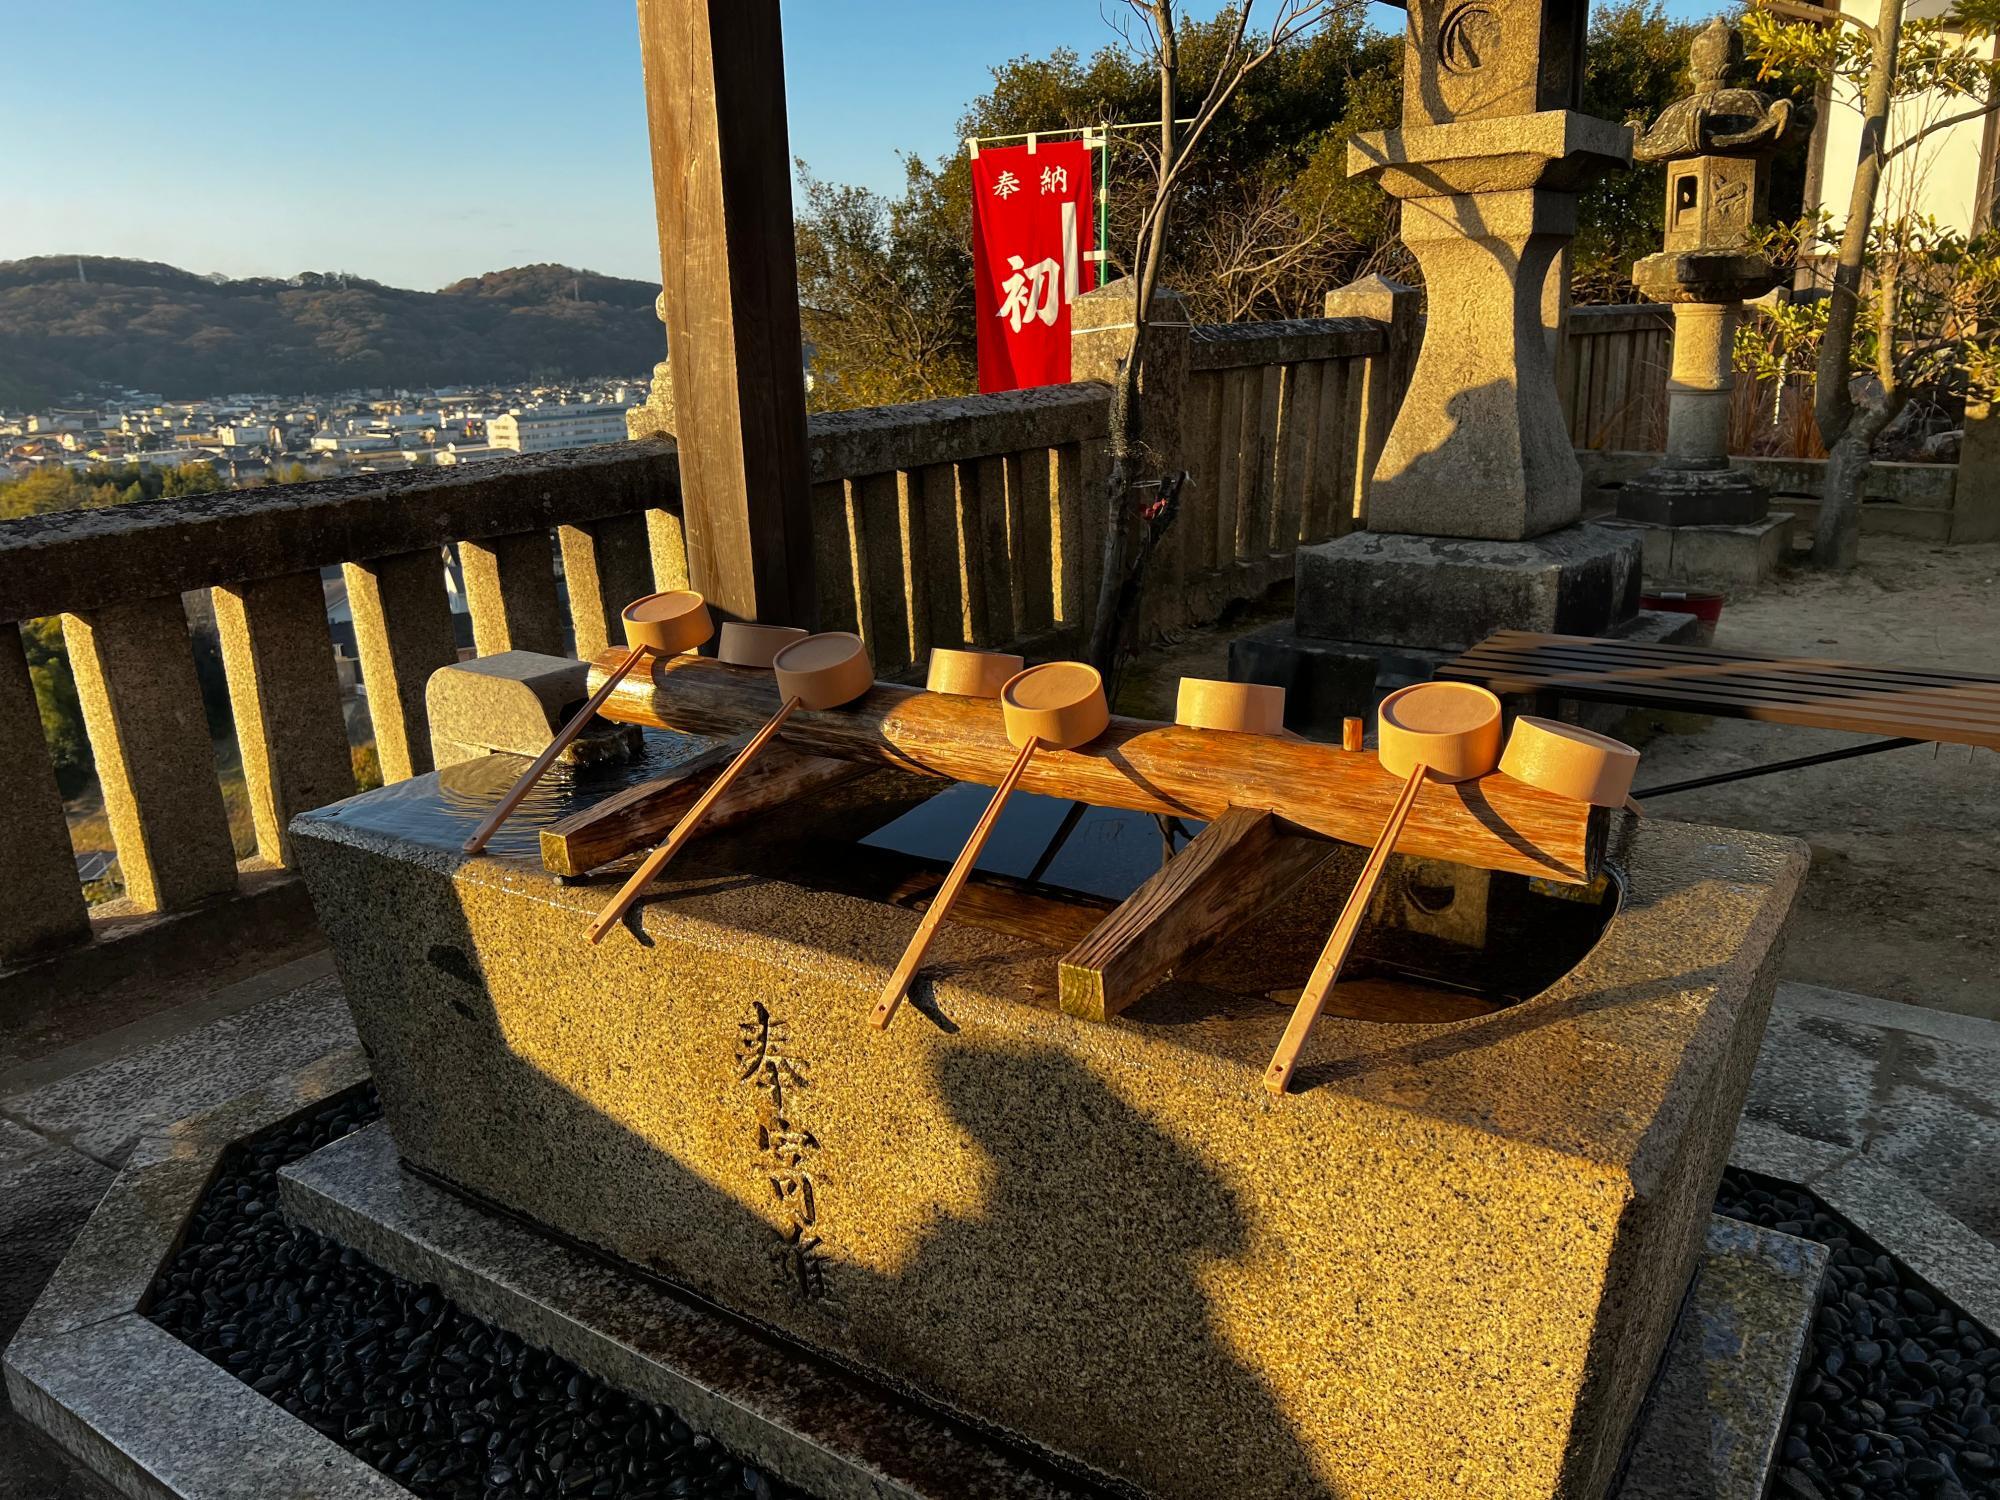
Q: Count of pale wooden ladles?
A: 8